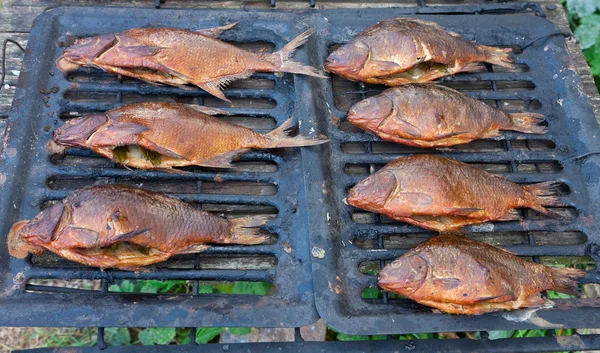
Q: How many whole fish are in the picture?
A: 7